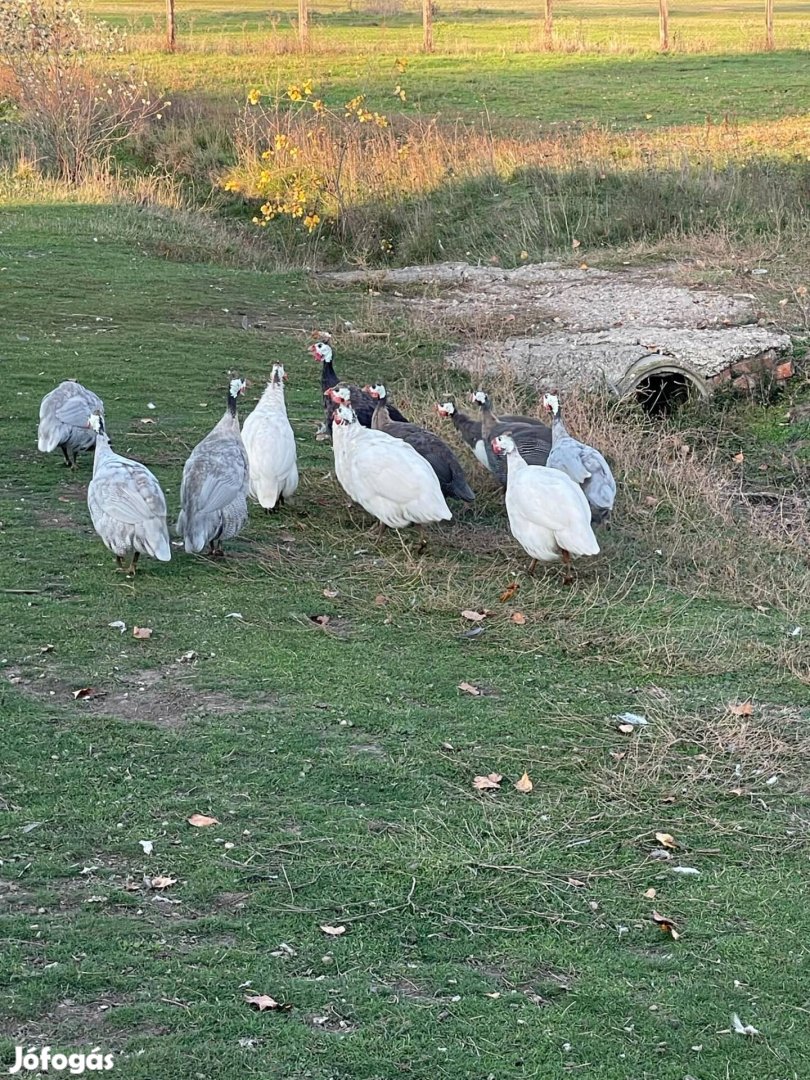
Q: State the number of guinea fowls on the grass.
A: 12